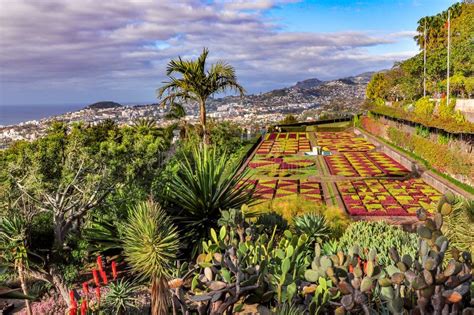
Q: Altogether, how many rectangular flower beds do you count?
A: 6